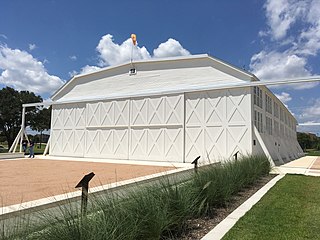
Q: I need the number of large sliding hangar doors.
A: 4